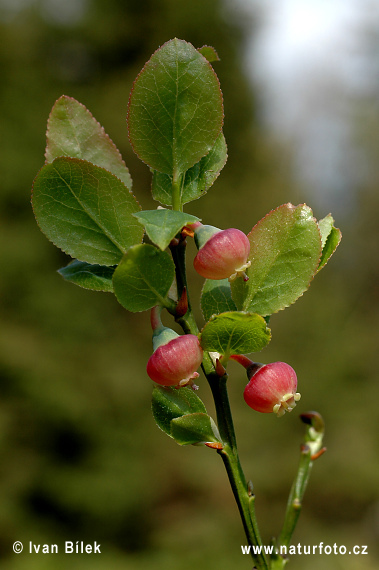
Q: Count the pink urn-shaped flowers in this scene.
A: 3